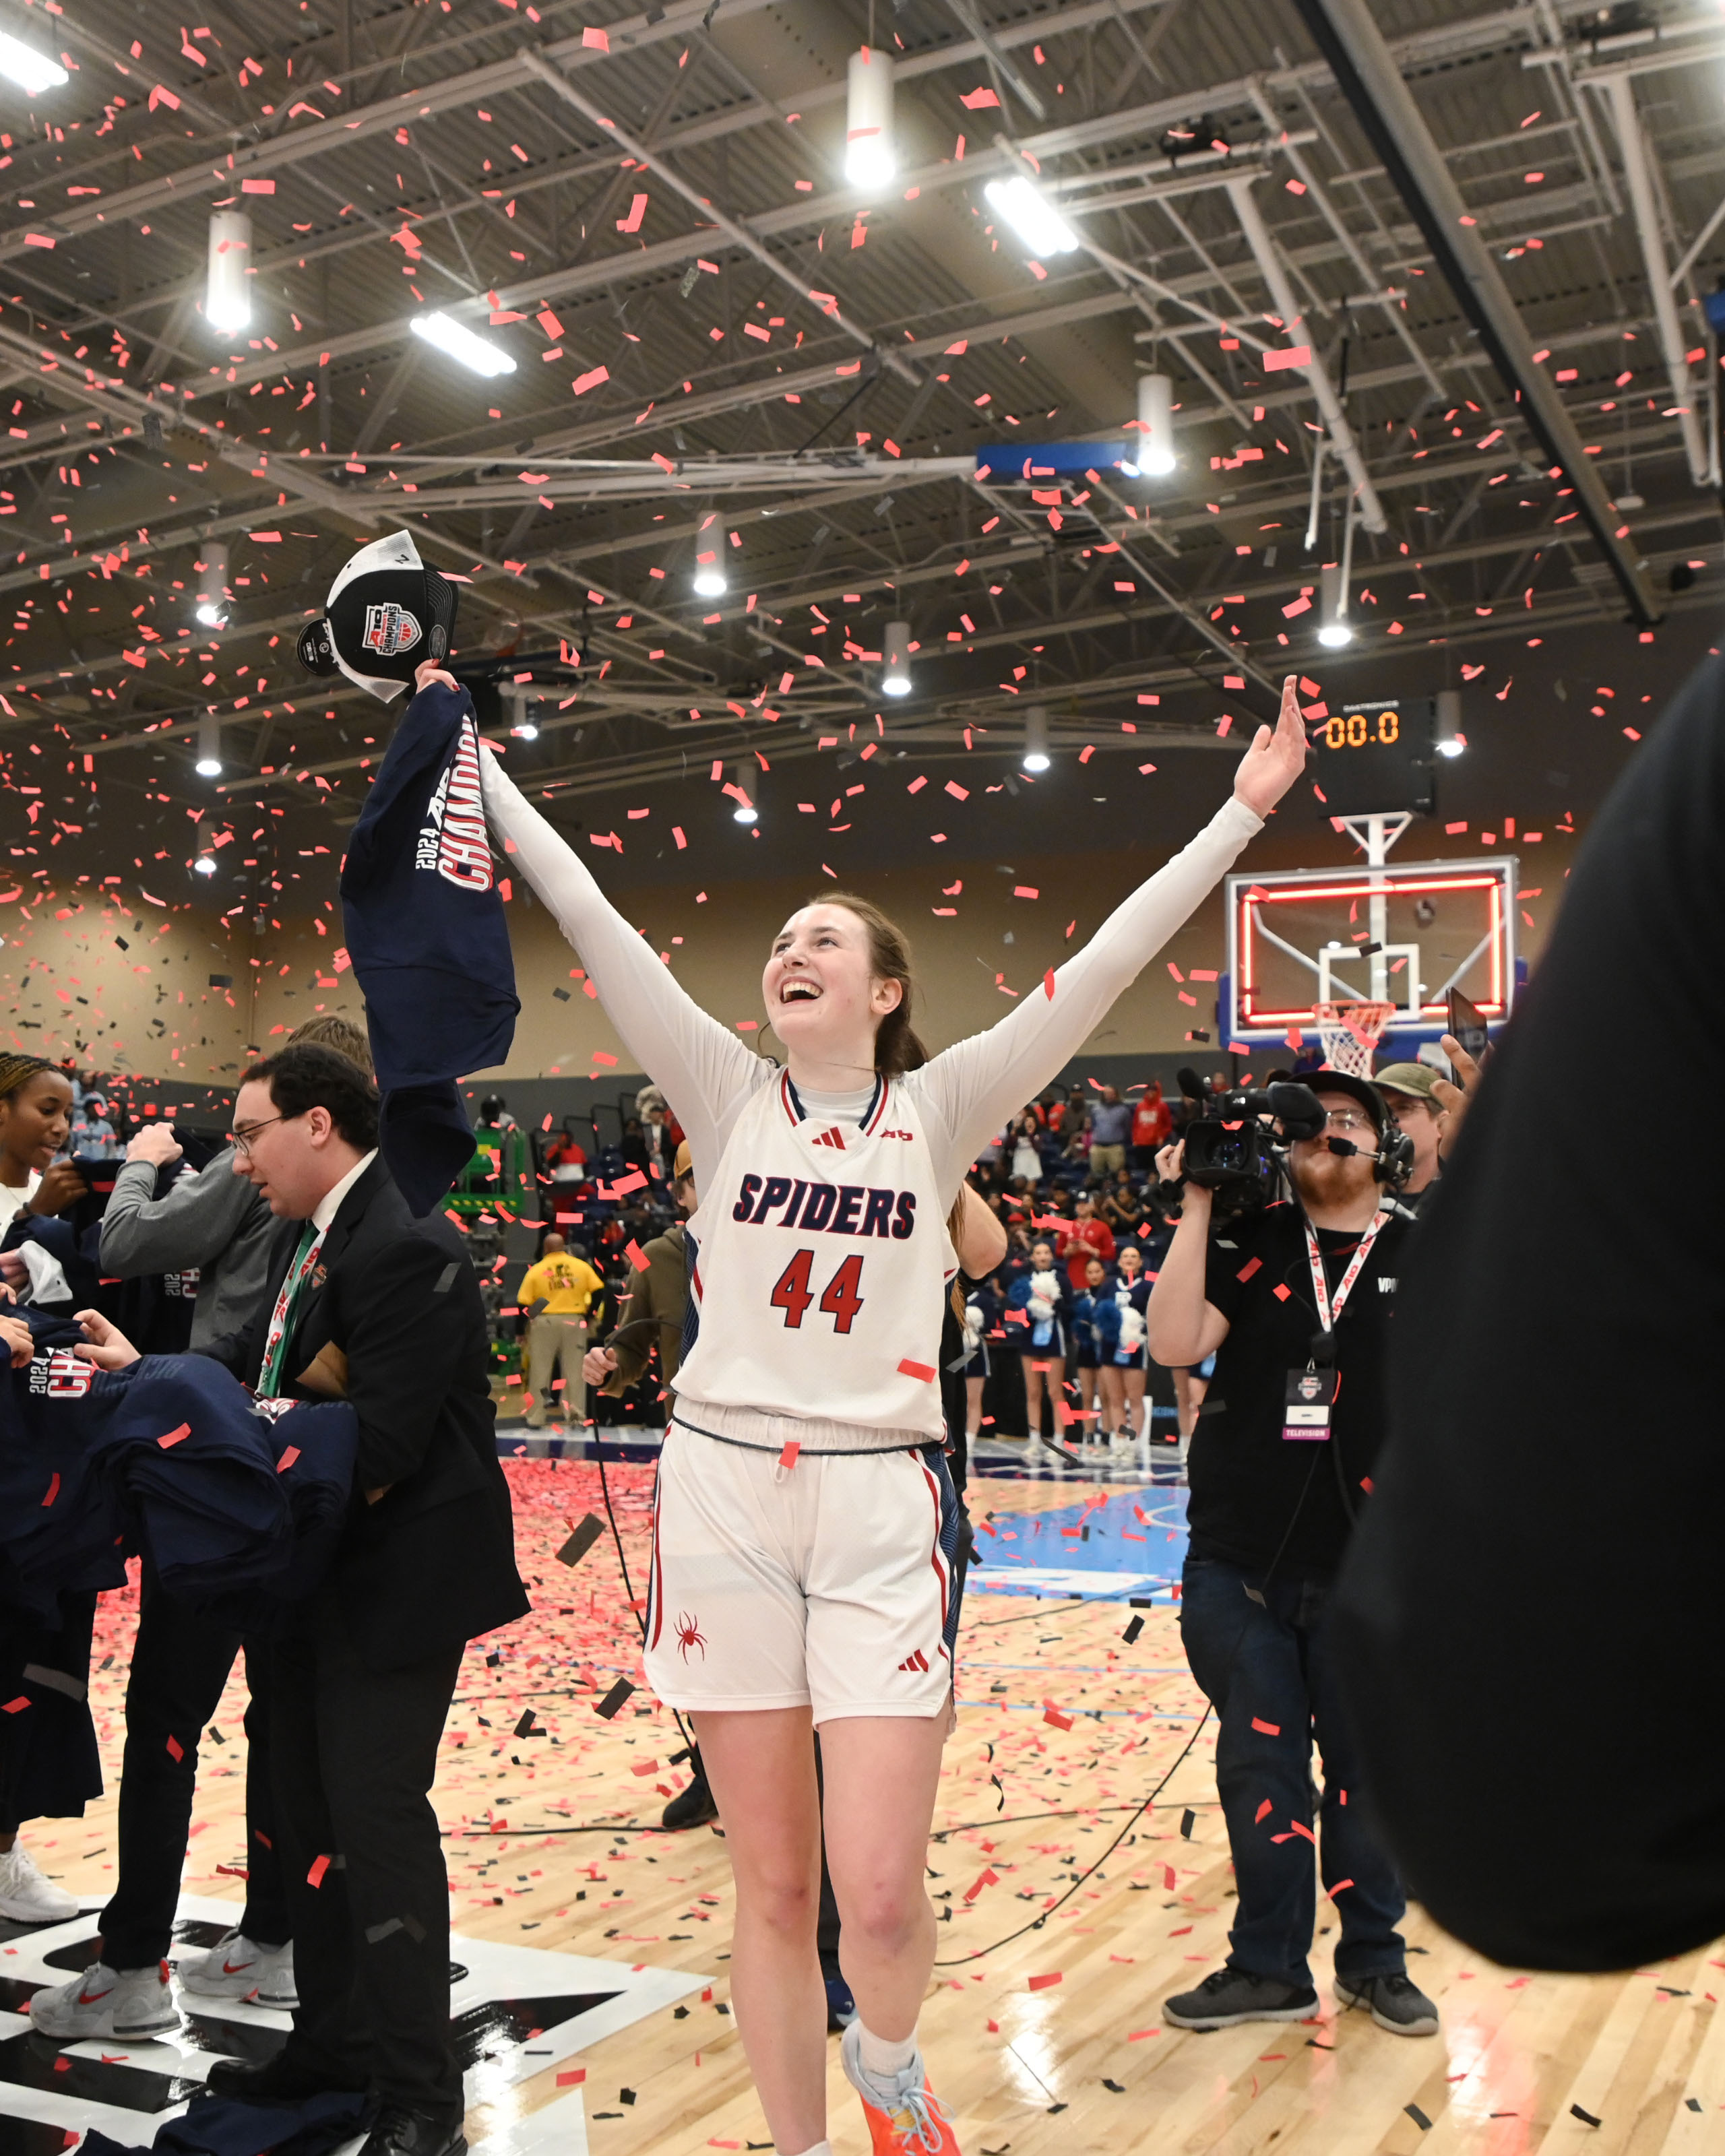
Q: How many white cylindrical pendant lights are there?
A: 13